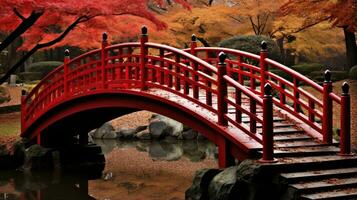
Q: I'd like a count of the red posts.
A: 10